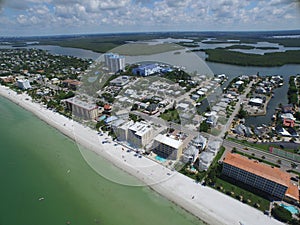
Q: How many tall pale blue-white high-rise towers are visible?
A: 2